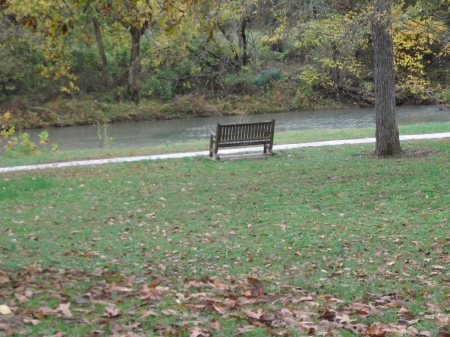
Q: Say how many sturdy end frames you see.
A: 2